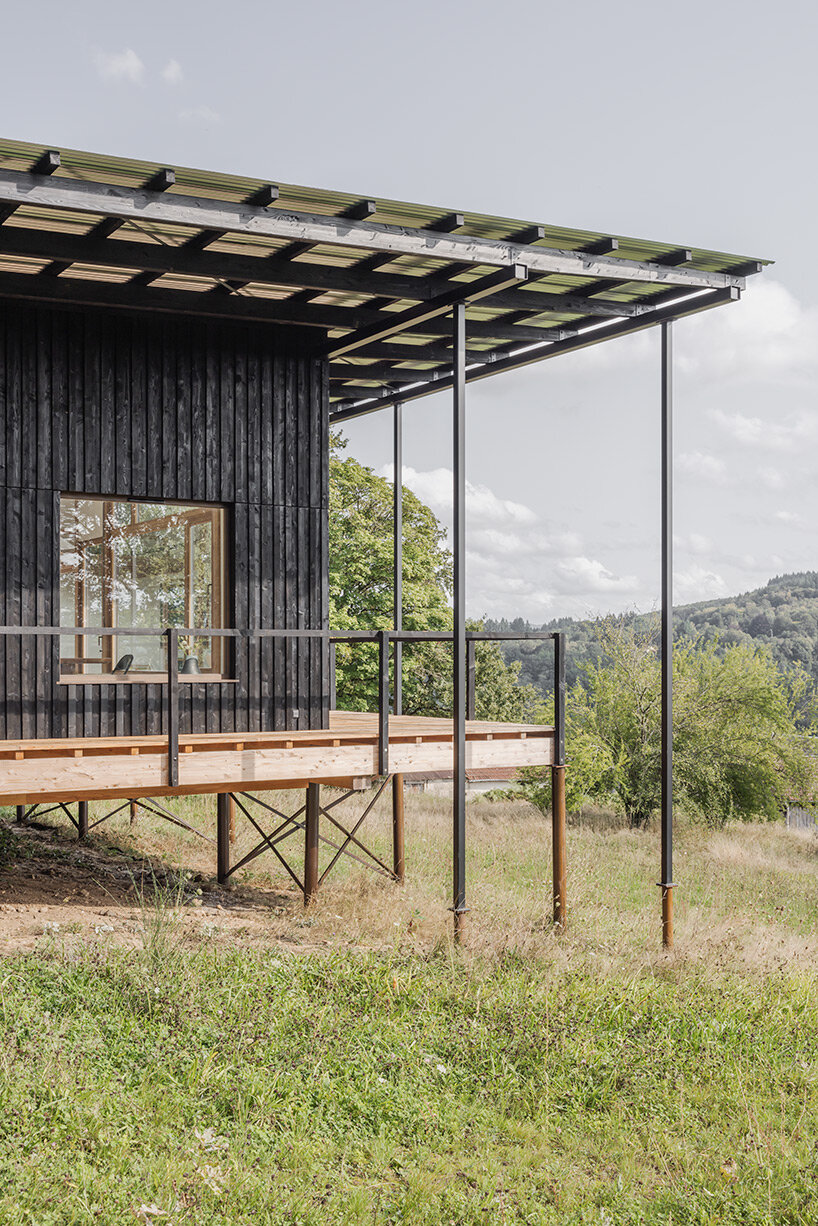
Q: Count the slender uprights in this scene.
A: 3